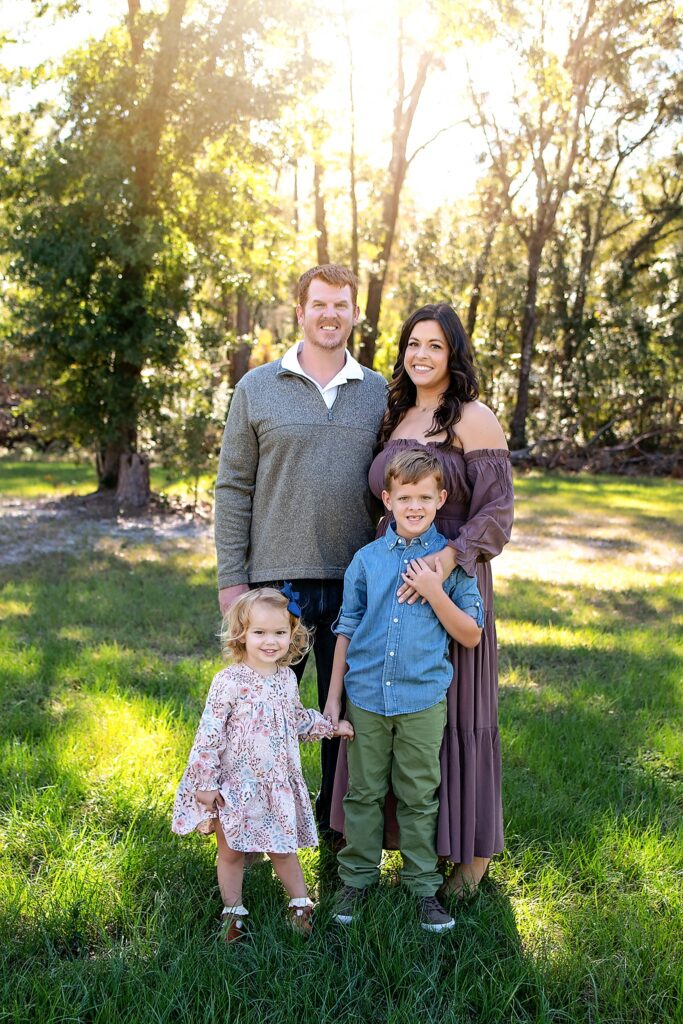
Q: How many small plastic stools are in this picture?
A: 0